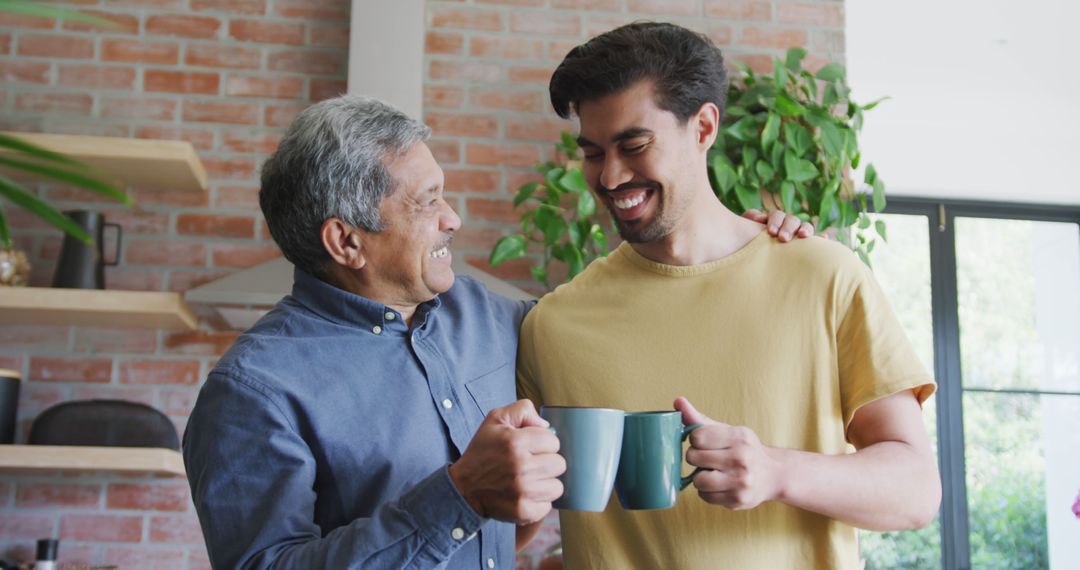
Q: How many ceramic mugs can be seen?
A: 2